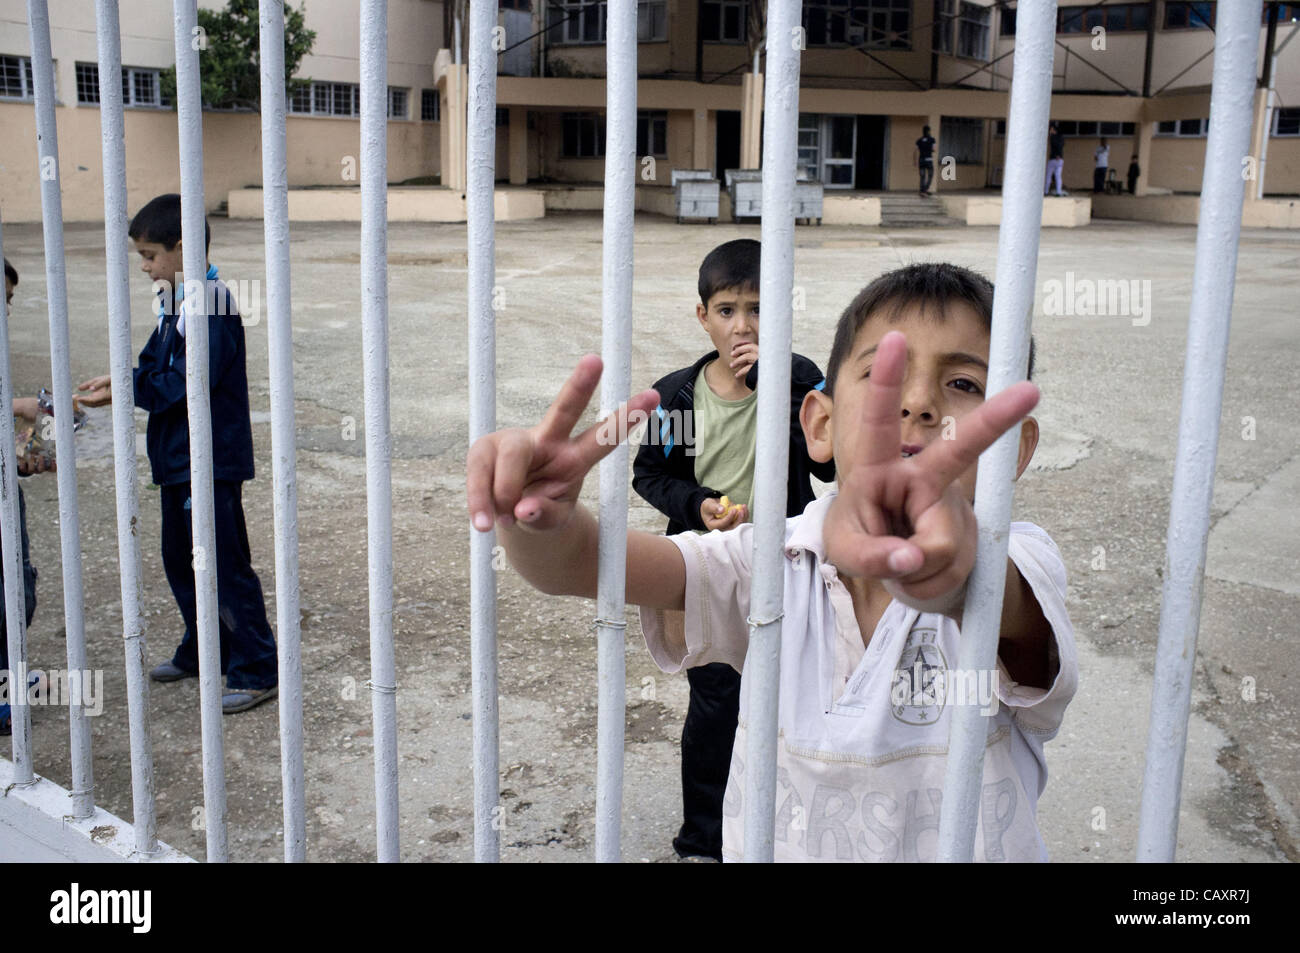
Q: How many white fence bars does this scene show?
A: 11